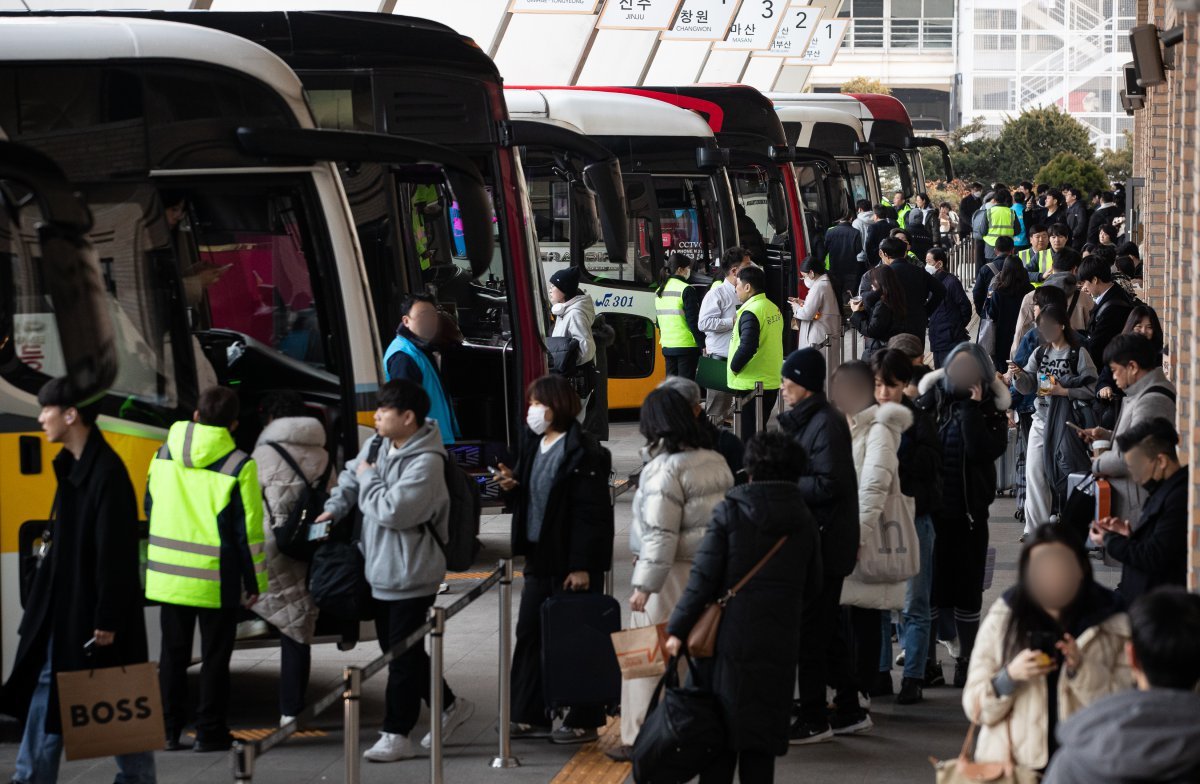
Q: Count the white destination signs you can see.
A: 6